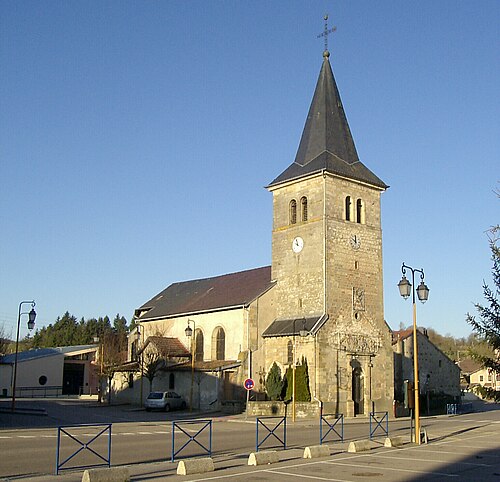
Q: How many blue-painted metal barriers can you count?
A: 5